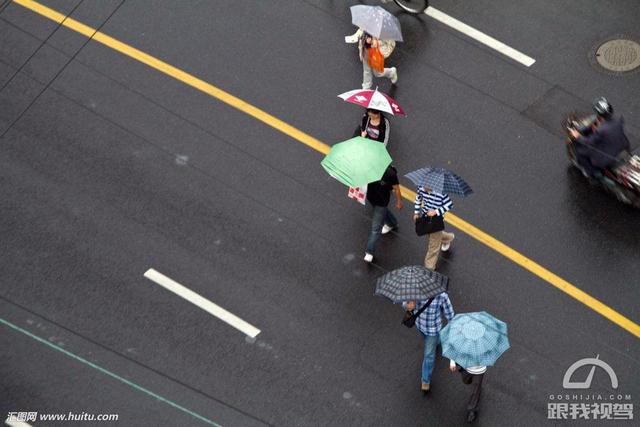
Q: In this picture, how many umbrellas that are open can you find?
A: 6